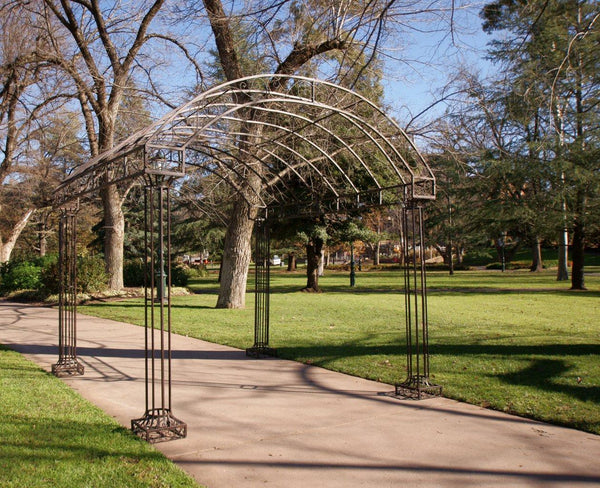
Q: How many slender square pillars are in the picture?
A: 4